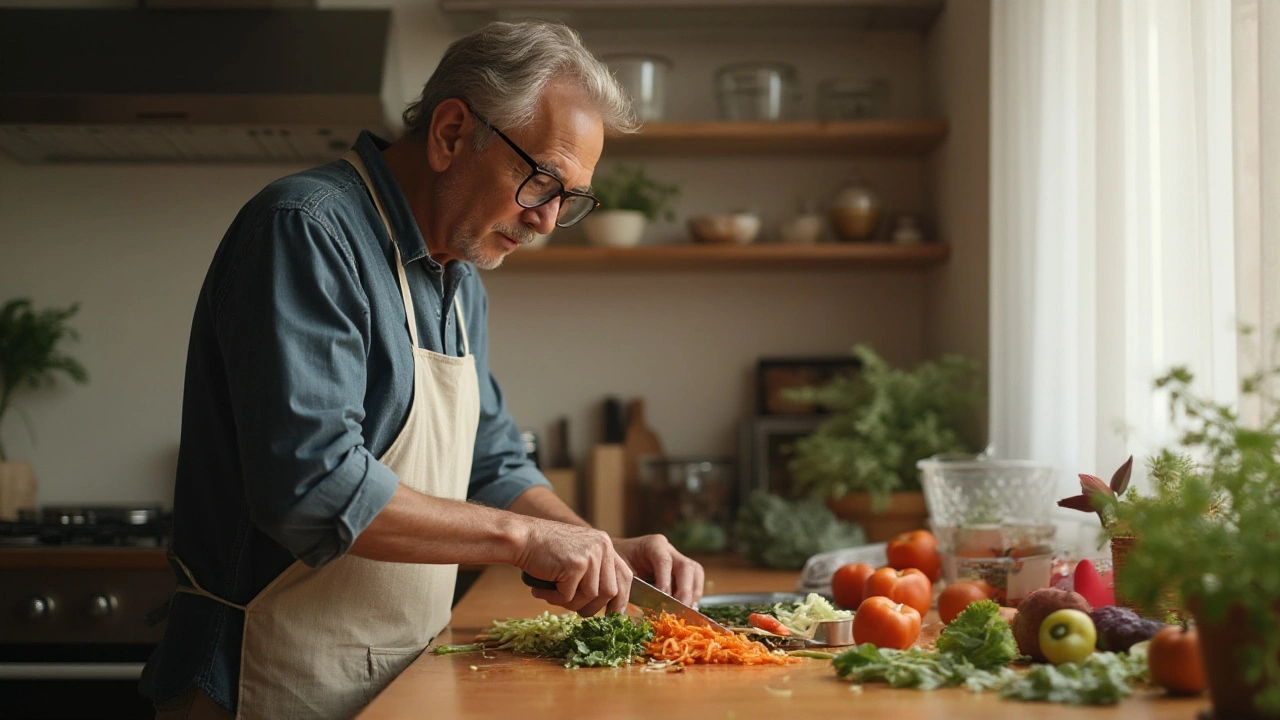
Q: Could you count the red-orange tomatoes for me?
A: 6